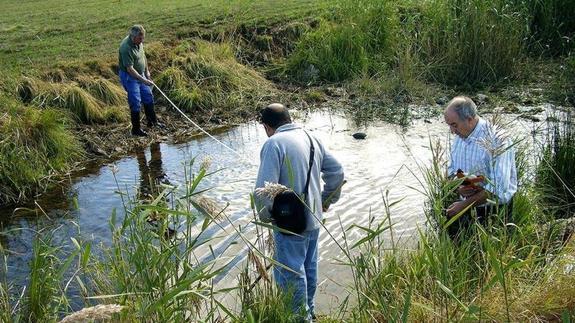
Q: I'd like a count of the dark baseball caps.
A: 0